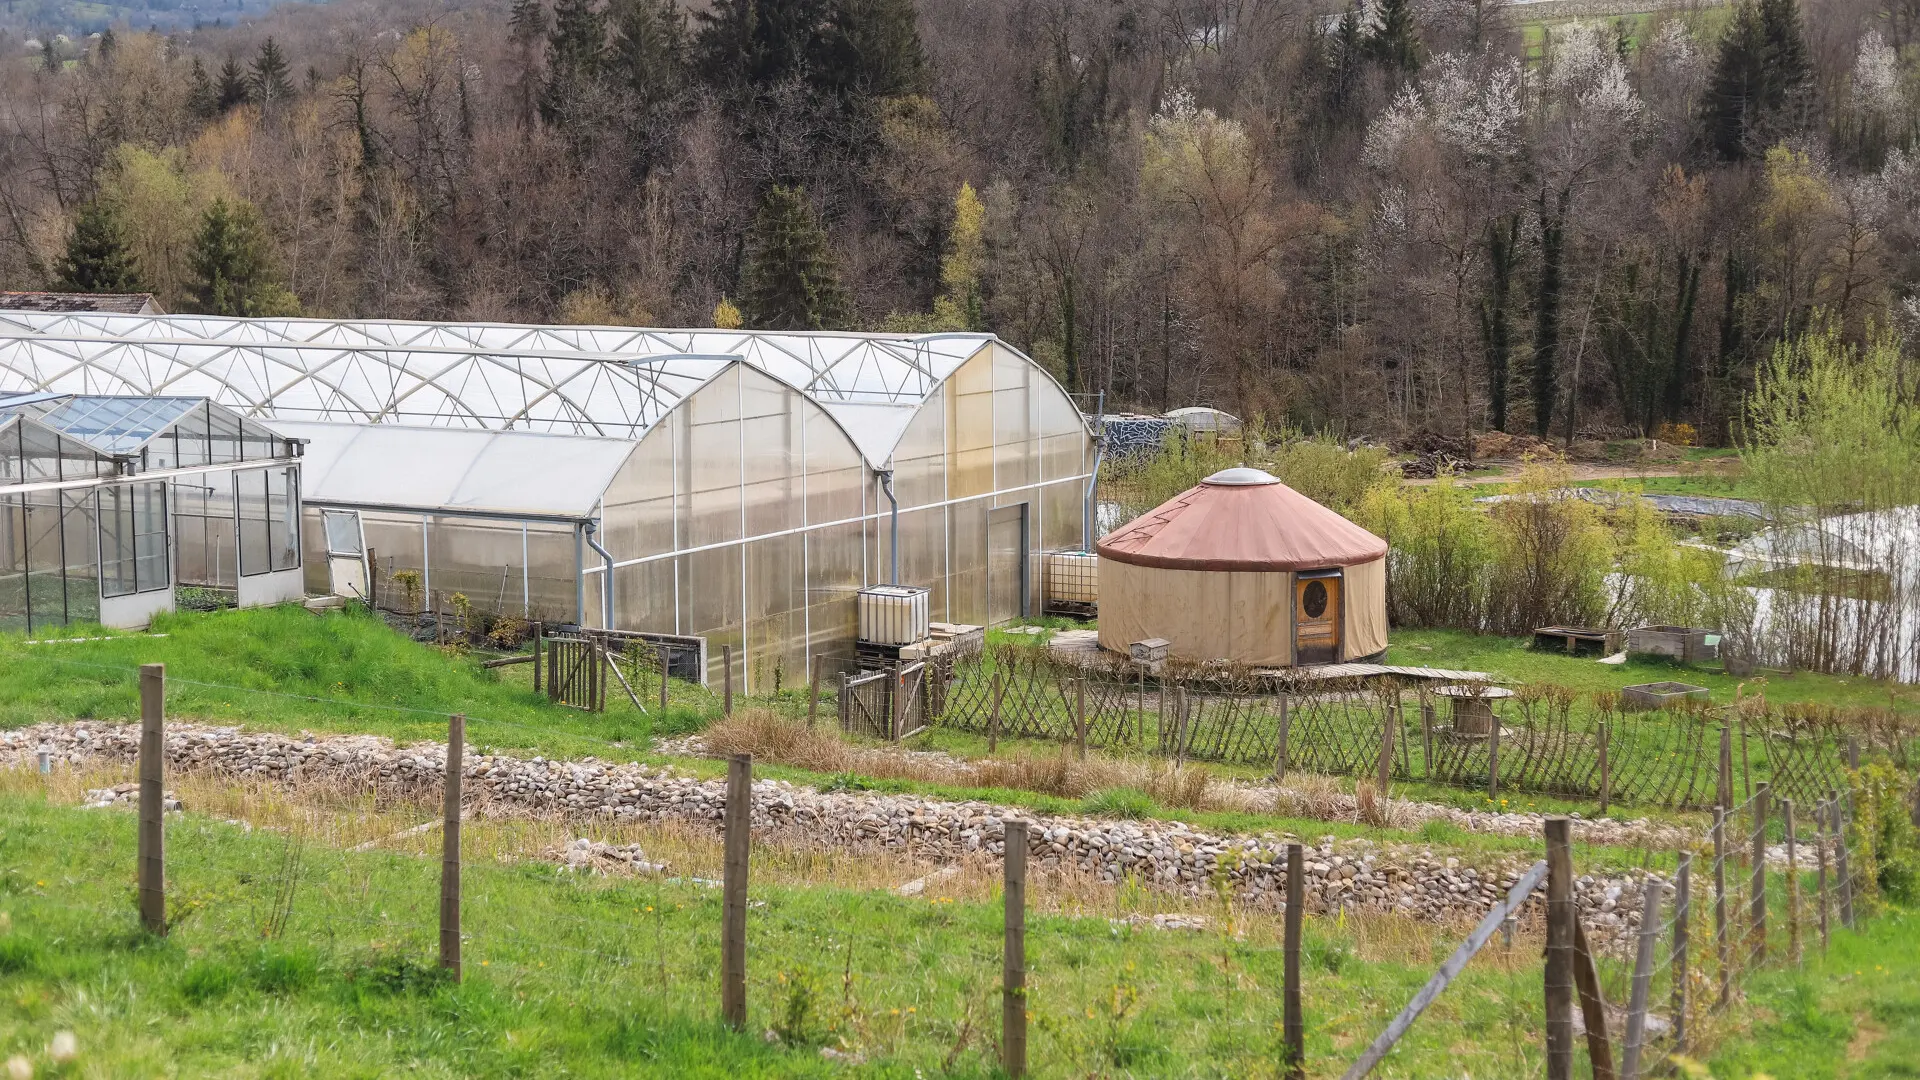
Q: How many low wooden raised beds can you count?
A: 3